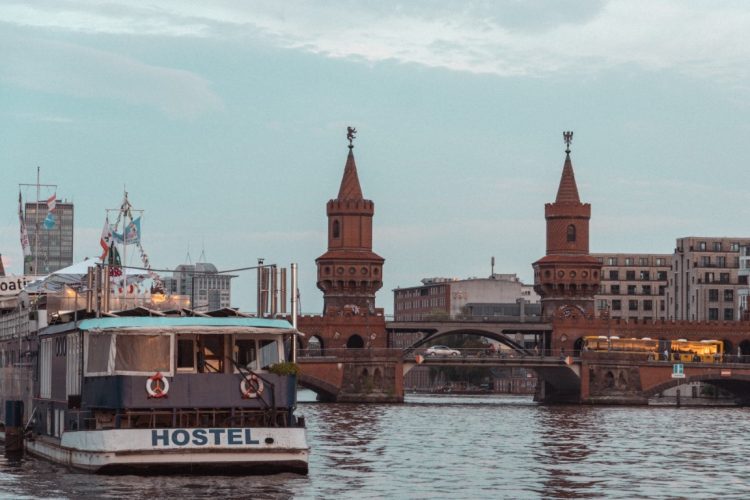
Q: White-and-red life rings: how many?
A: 2